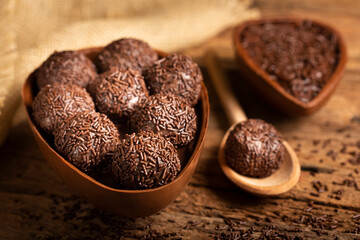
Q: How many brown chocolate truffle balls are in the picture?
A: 9